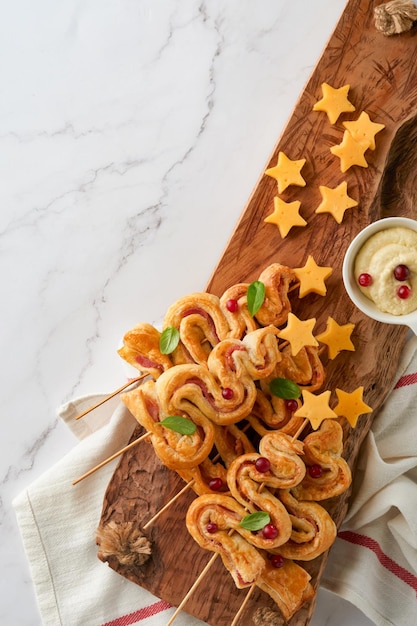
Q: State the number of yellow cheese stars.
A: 11